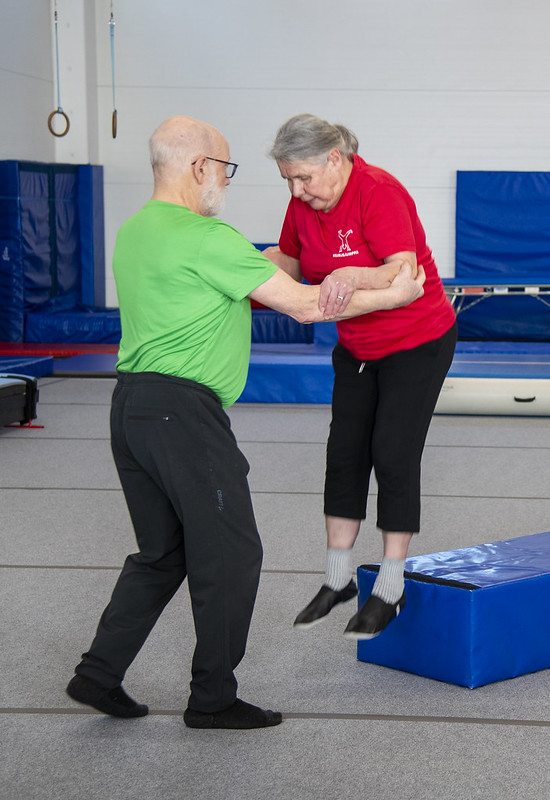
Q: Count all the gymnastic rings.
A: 2